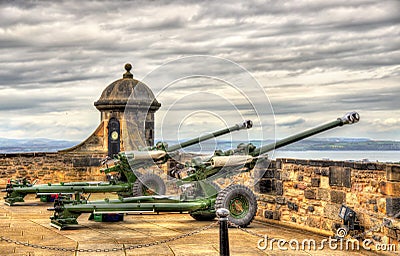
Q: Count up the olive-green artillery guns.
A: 2